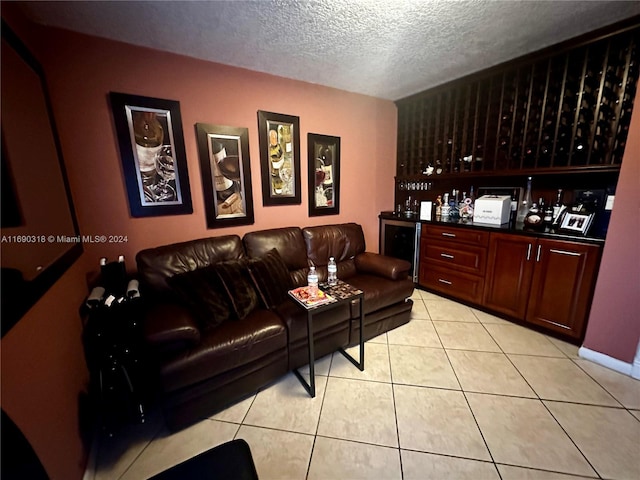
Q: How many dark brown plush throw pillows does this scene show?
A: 3